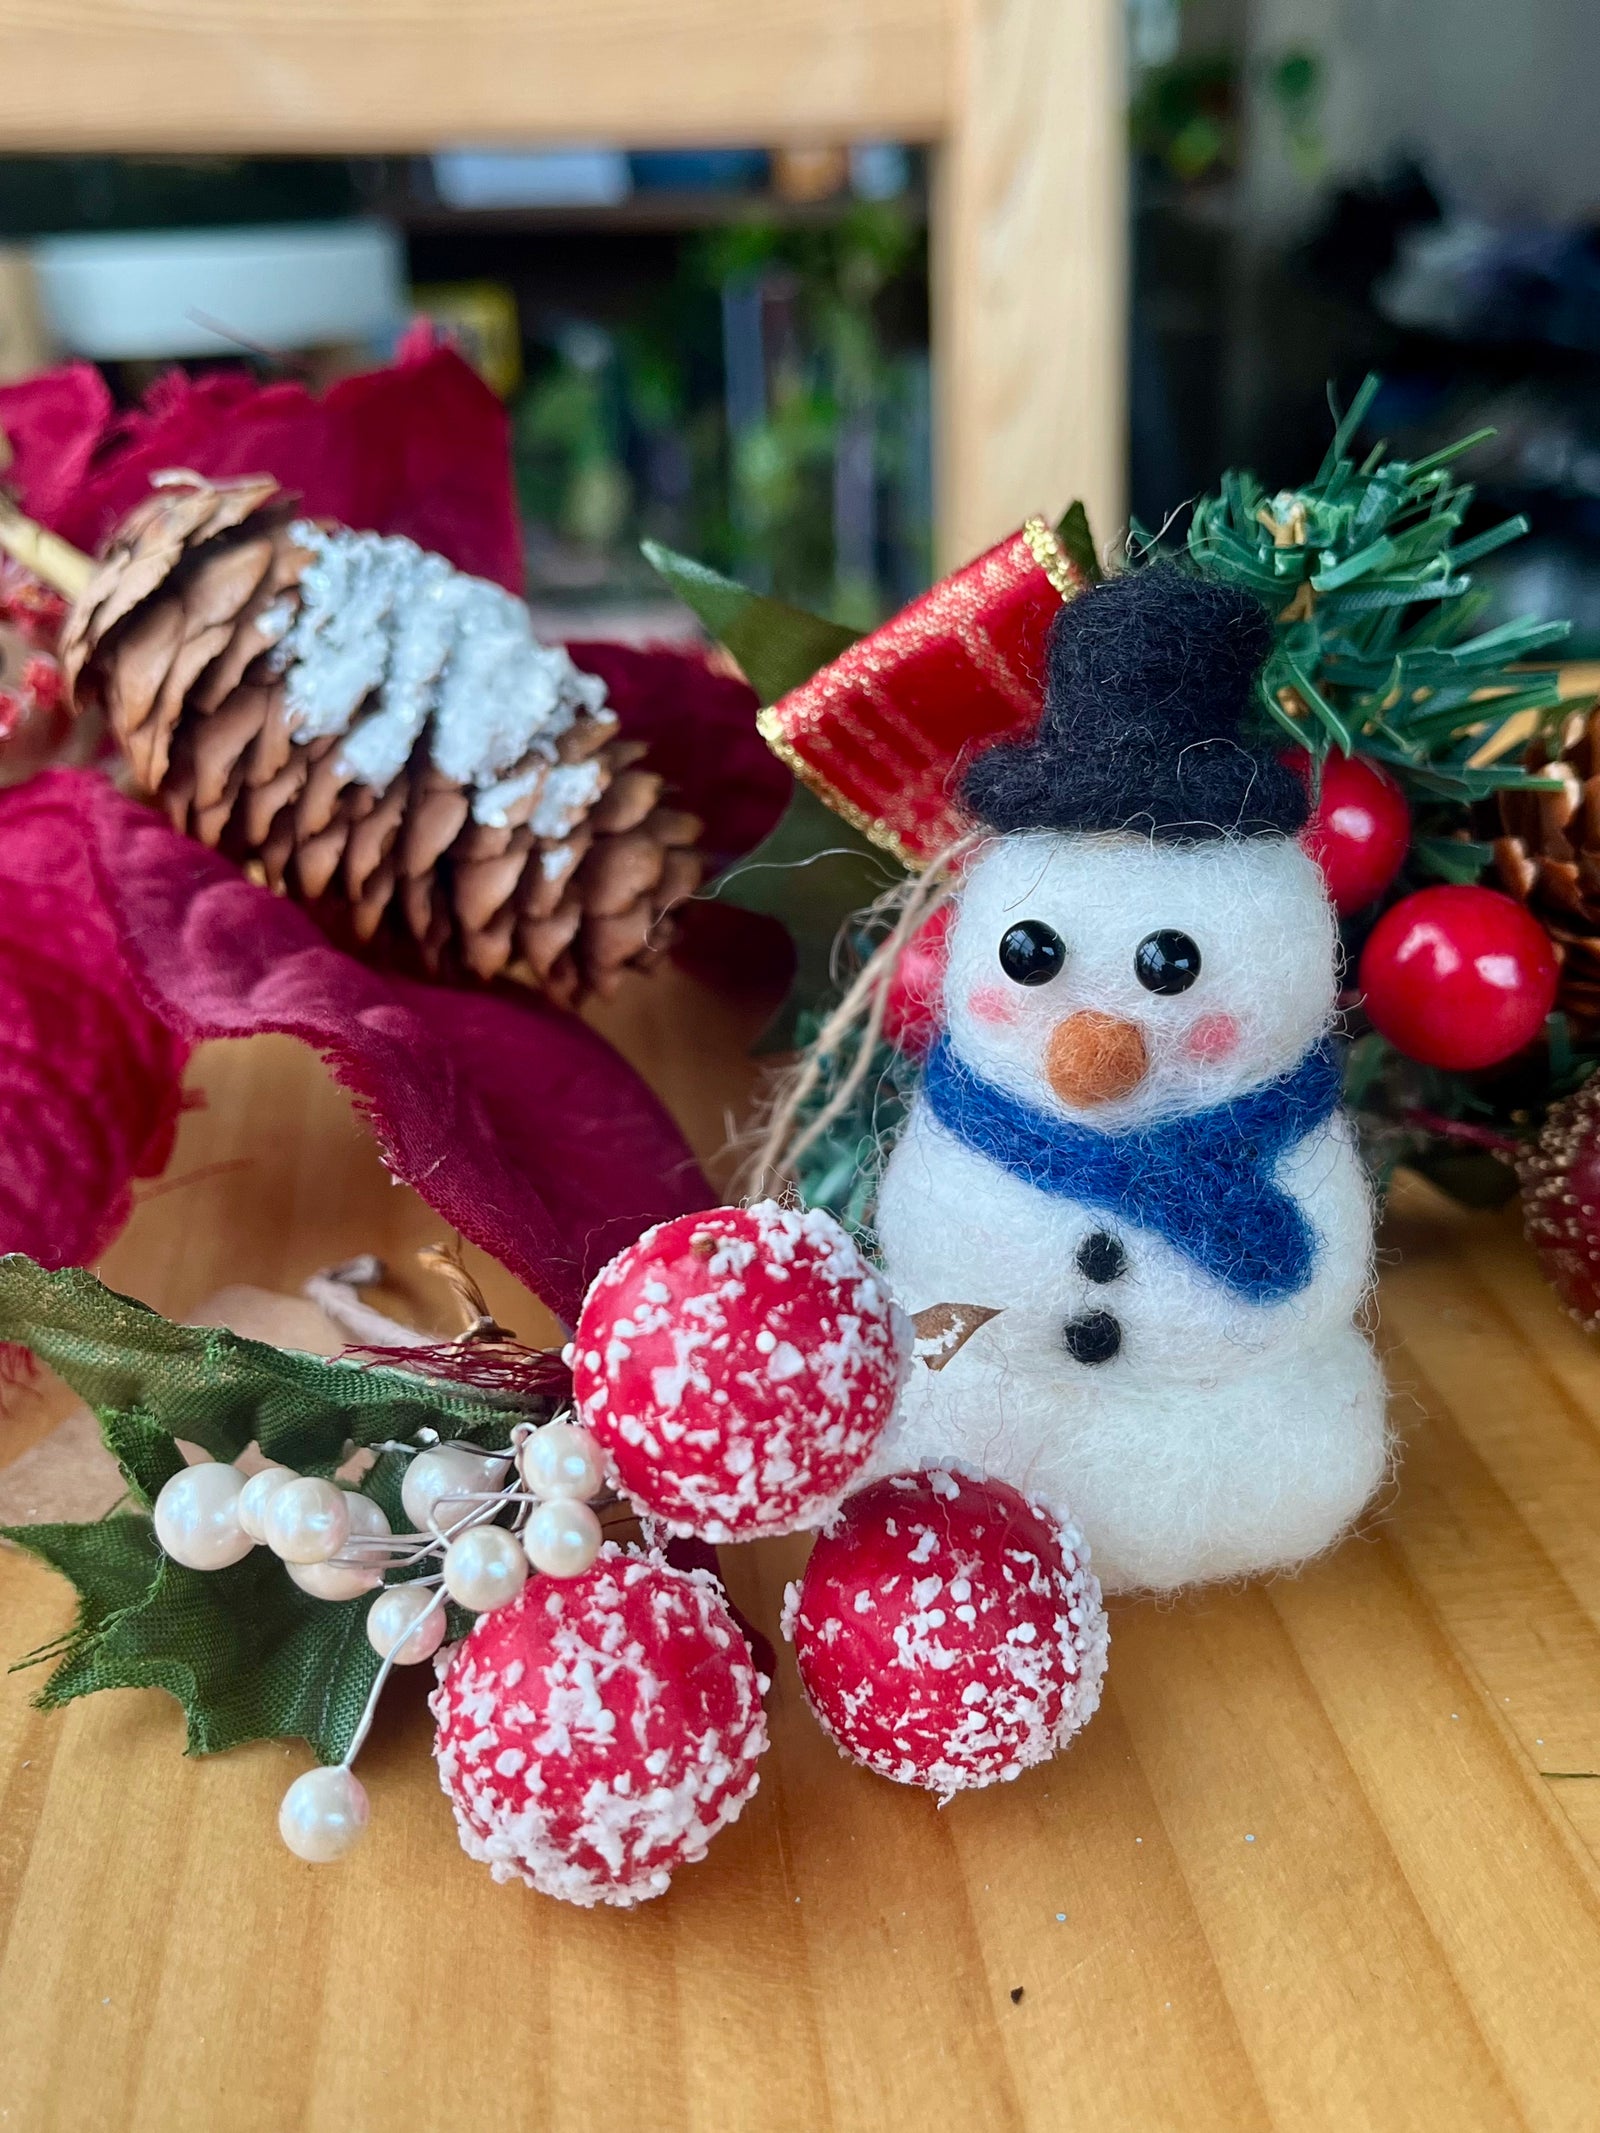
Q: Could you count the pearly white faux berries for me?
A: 10